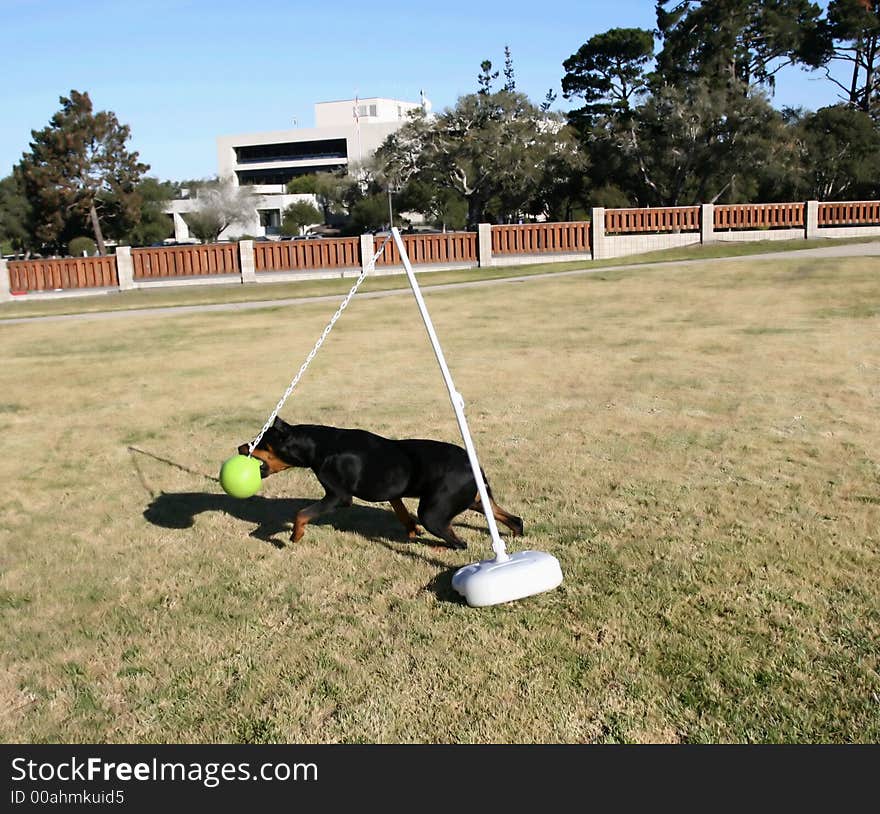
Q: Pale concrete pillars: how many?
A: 8